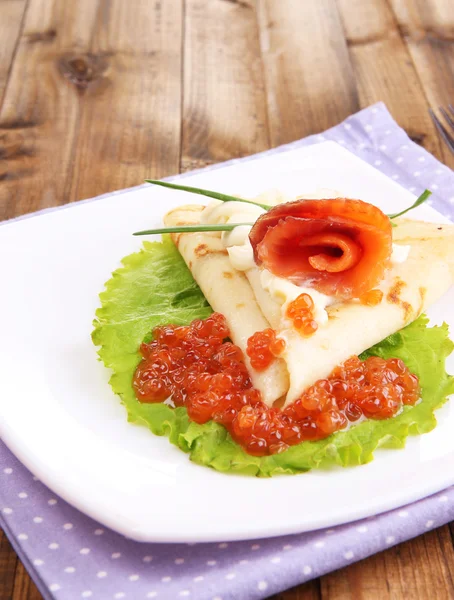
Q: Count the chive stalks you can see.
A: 3